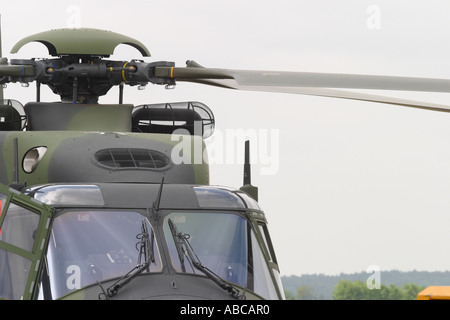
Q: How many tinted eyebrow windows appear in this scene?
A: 2